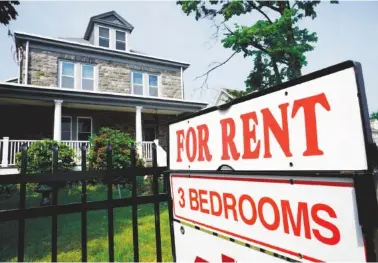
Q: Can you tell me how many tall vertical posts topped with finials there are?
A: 6